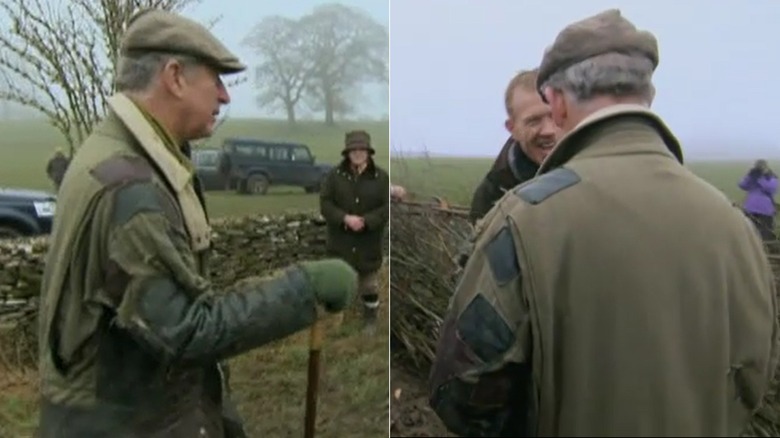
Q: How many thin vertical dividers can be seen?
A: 1